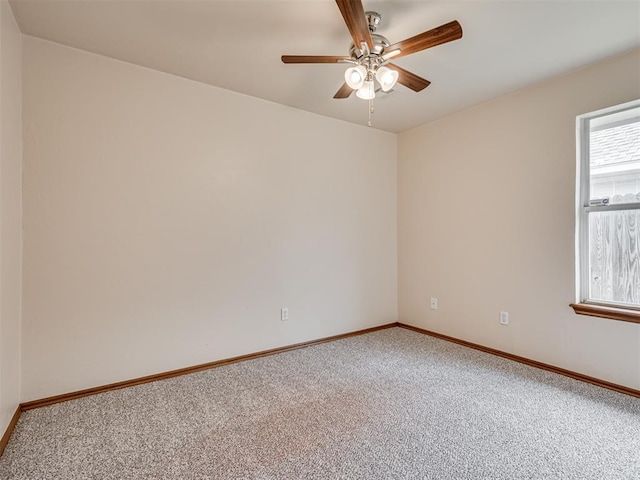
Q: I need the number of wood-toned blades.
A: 5